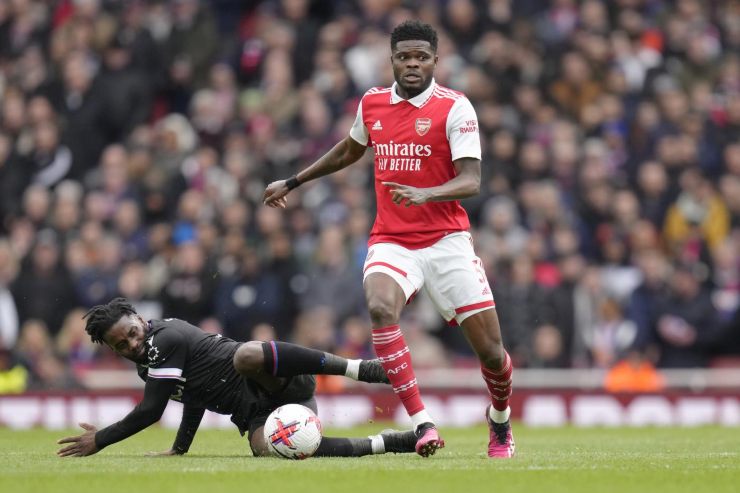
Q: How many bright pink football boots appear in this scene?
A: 2